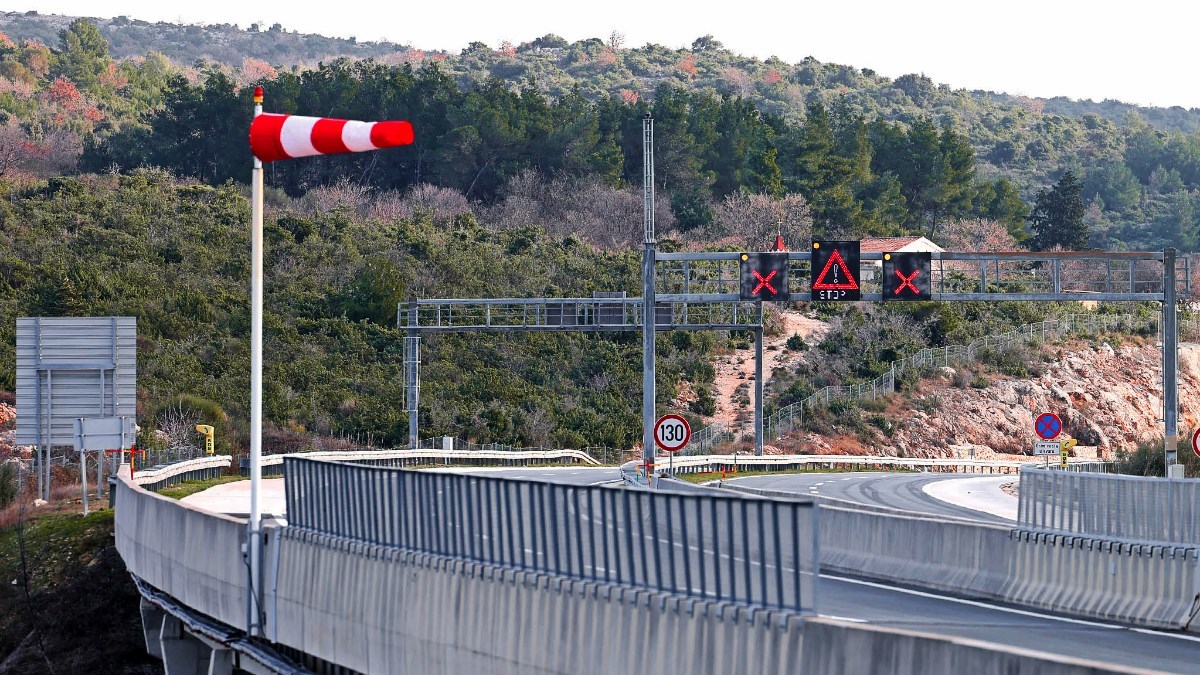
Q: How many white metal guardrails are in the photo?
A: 3